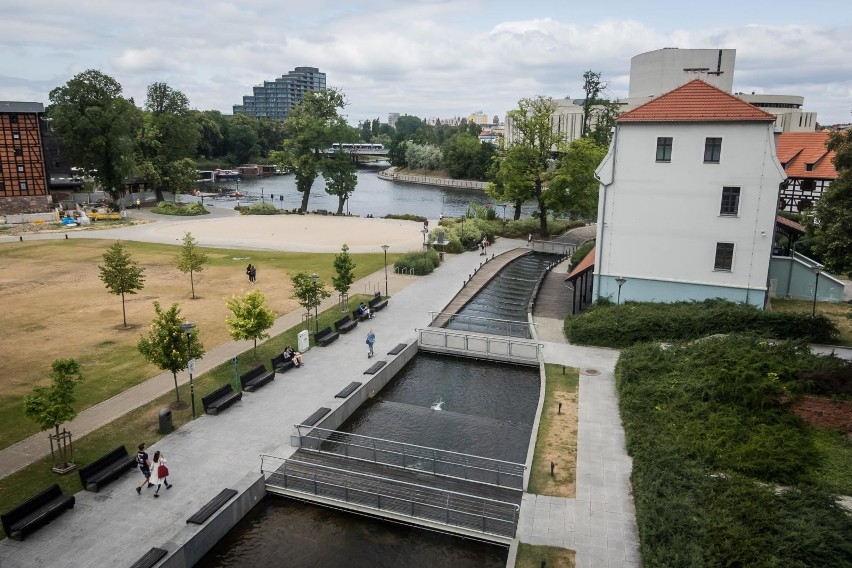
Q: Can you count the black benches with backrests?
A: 9